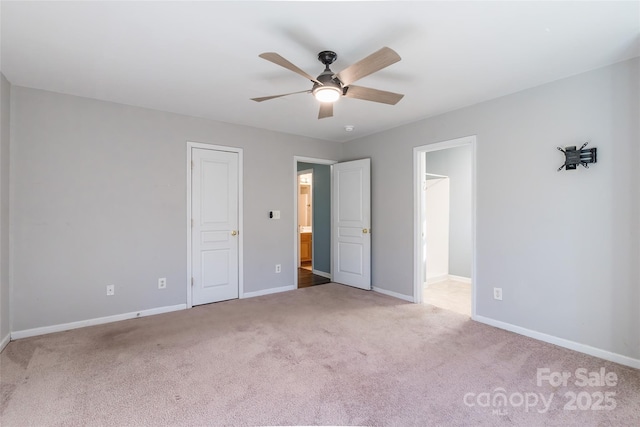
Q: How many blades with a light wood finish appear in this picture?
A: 5